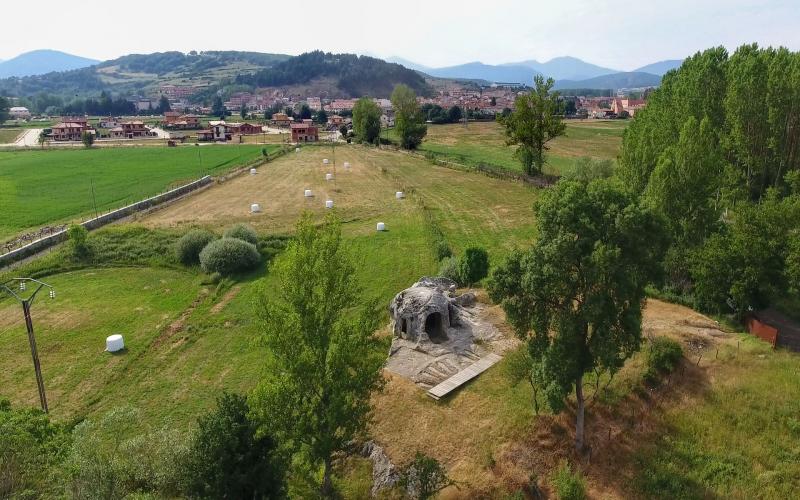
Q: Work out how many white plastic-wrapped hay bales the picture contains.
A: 11